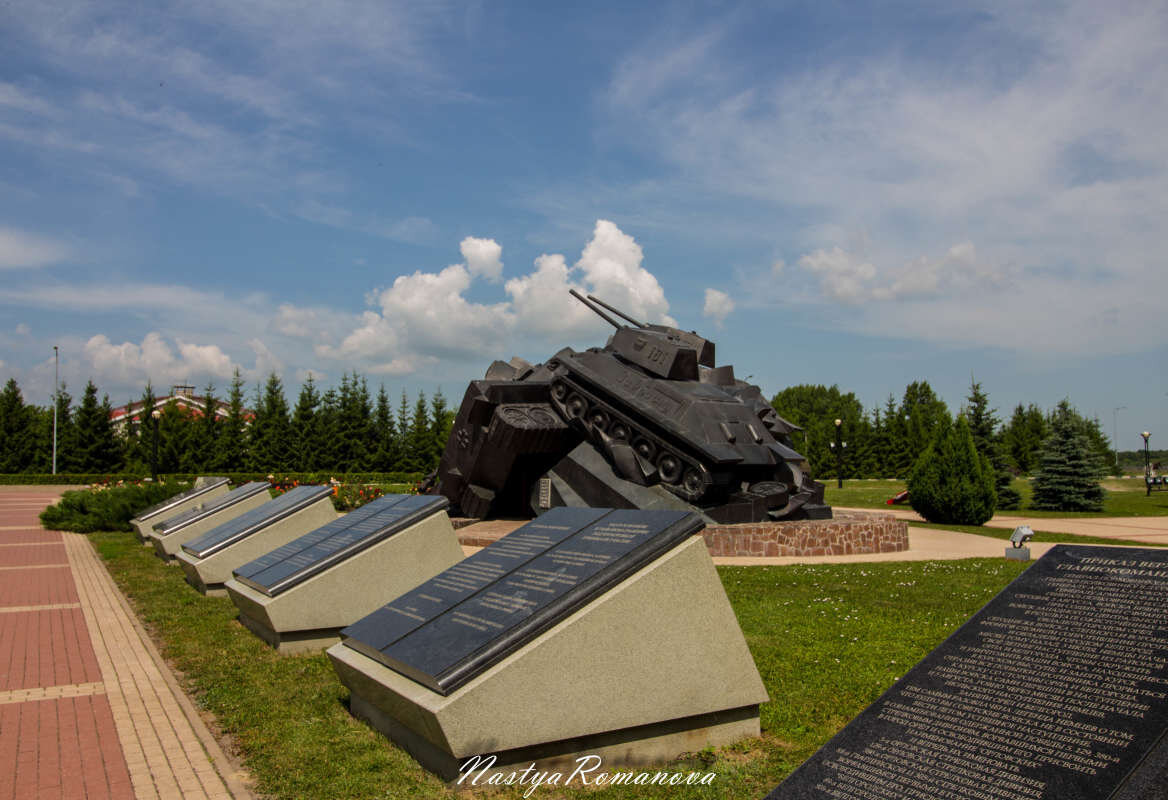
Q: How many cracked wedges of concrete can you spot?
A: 0